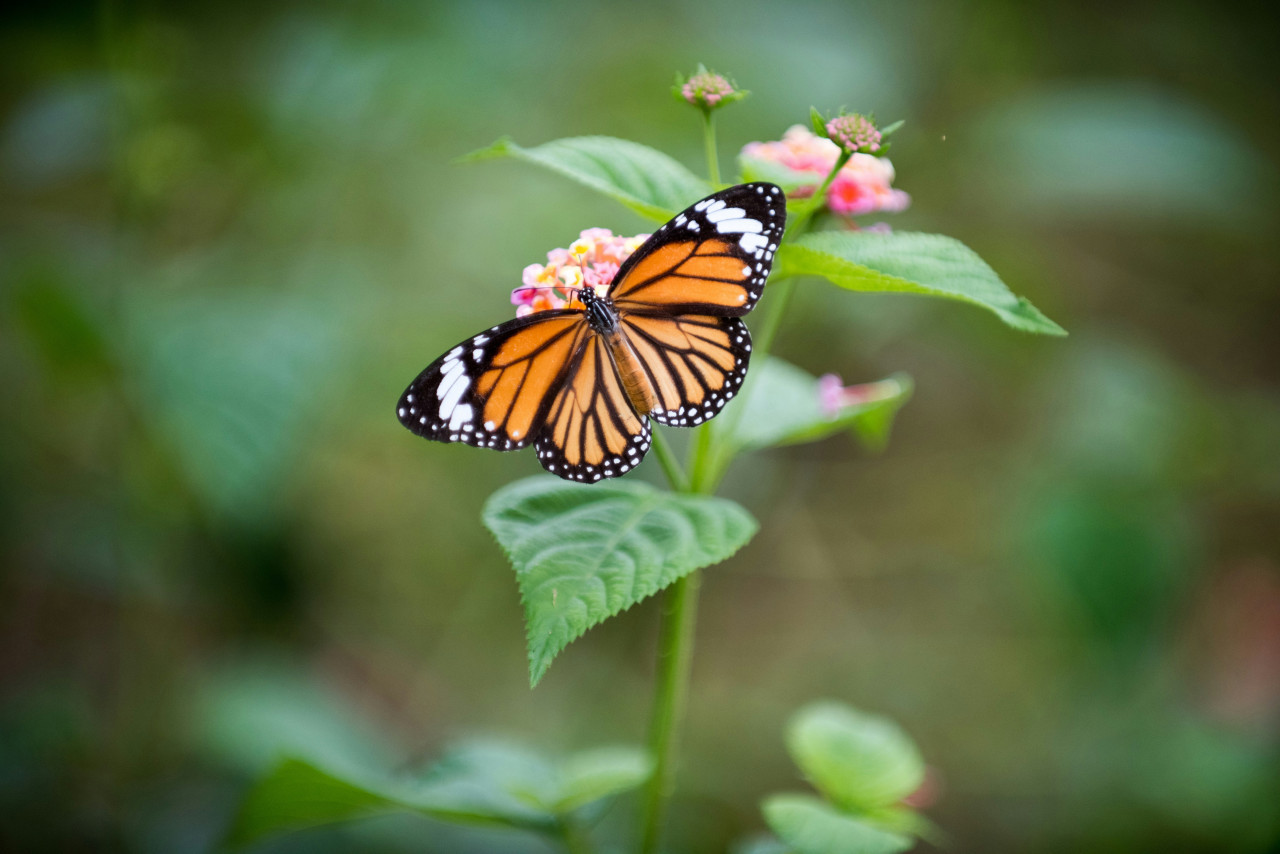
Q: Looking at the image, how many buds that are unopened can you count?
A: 2